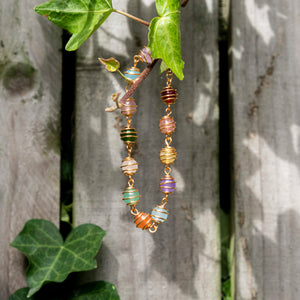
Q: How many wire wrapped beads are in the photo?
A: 12